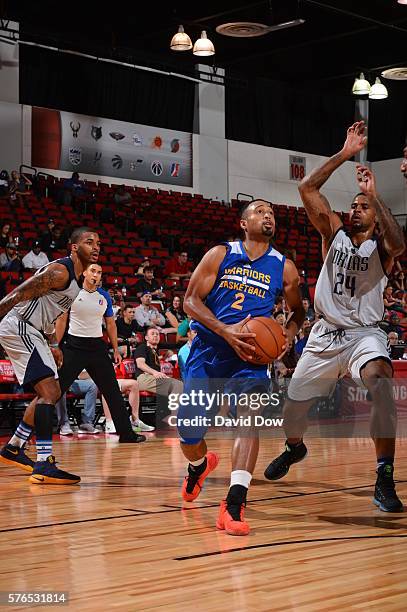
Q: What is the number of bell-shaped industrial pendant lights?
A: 4